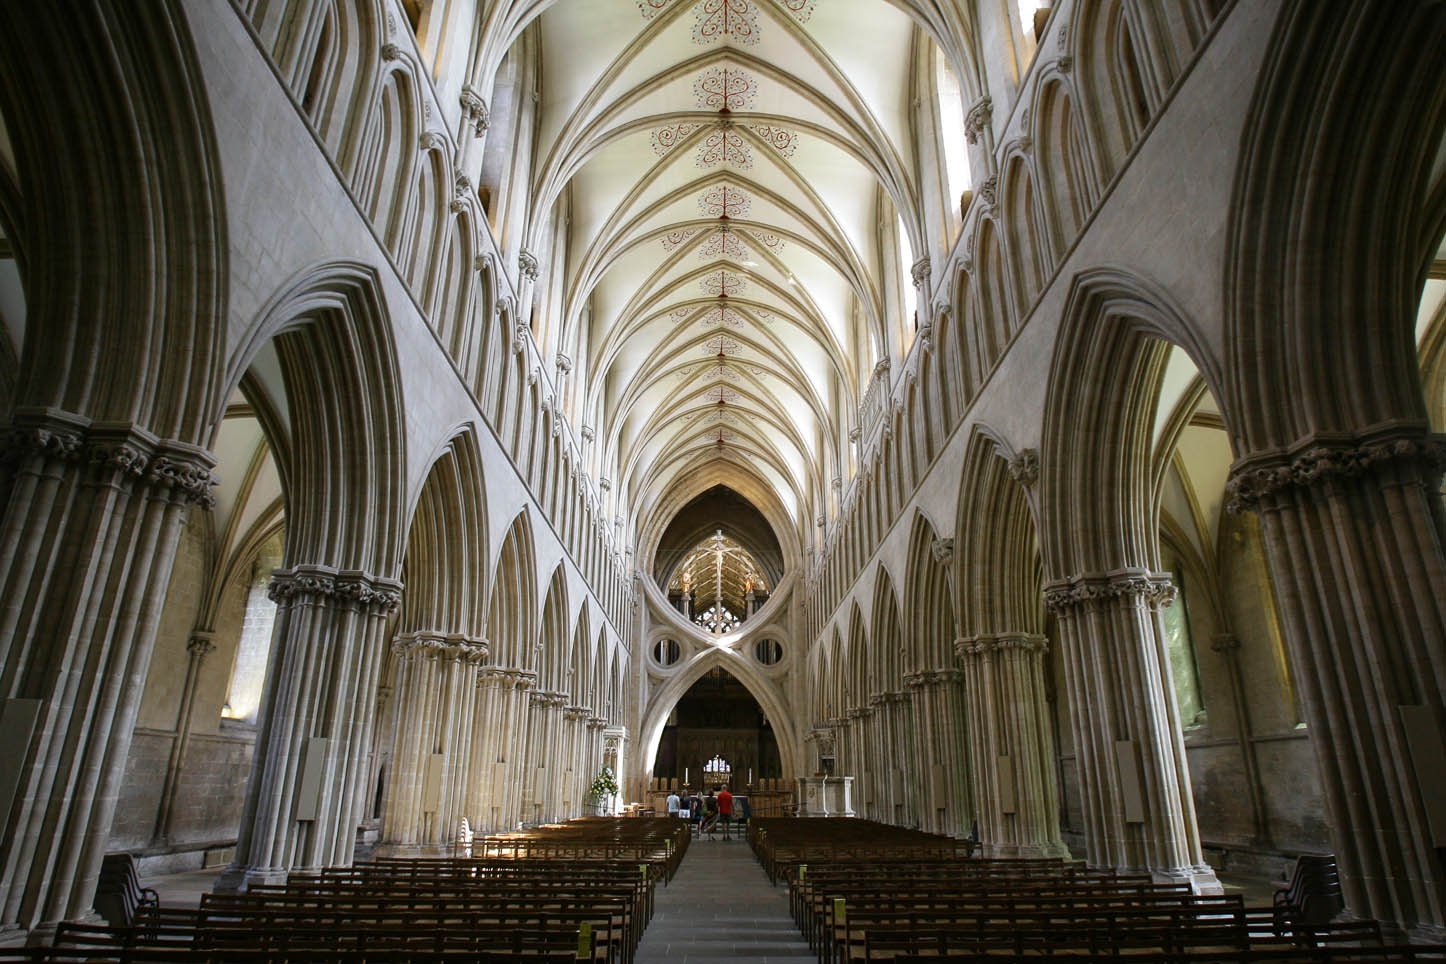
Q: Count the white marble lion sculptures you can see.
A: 0